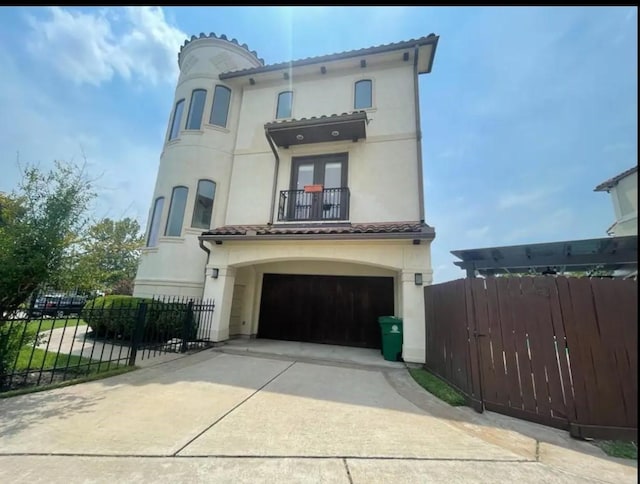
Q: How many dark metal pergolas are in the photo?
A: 1